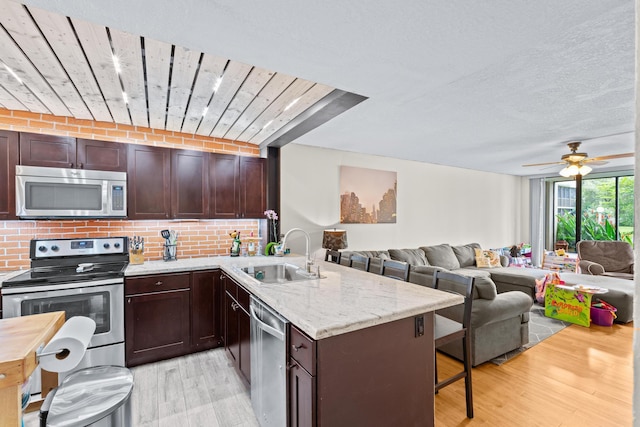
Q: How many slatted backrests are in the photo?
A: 4